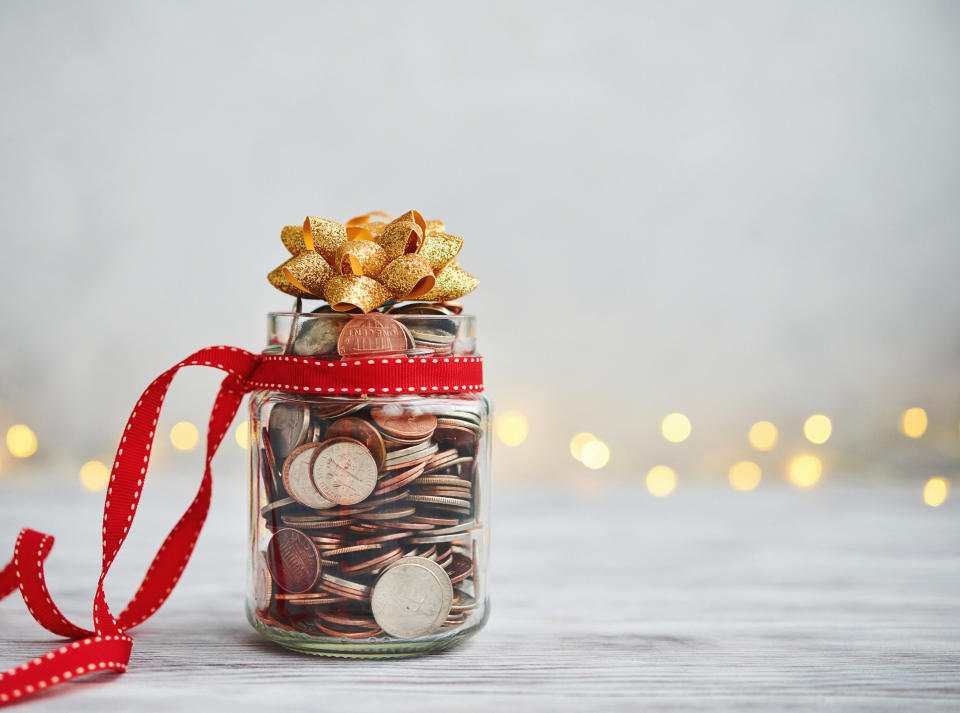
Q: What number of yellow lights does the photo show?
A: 15